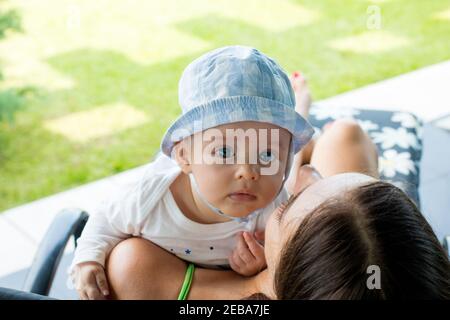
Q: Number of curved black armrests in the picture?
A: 1